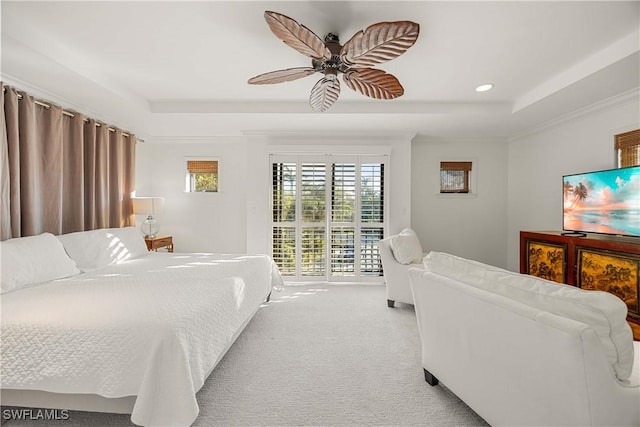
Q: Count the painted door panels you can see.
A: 2